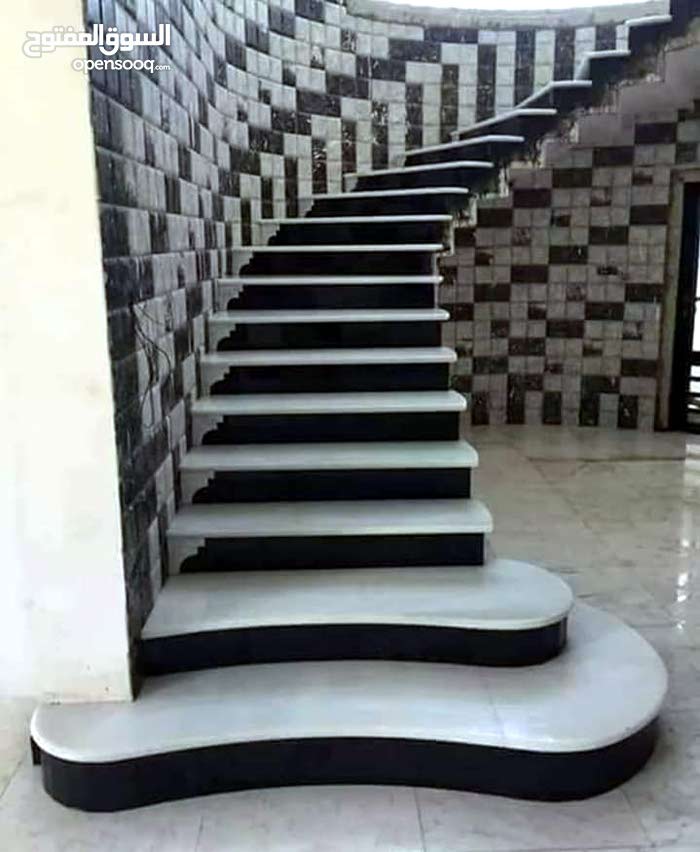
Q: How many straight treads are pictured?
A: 15